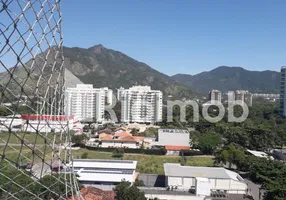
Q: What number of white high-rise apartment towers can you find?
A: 2